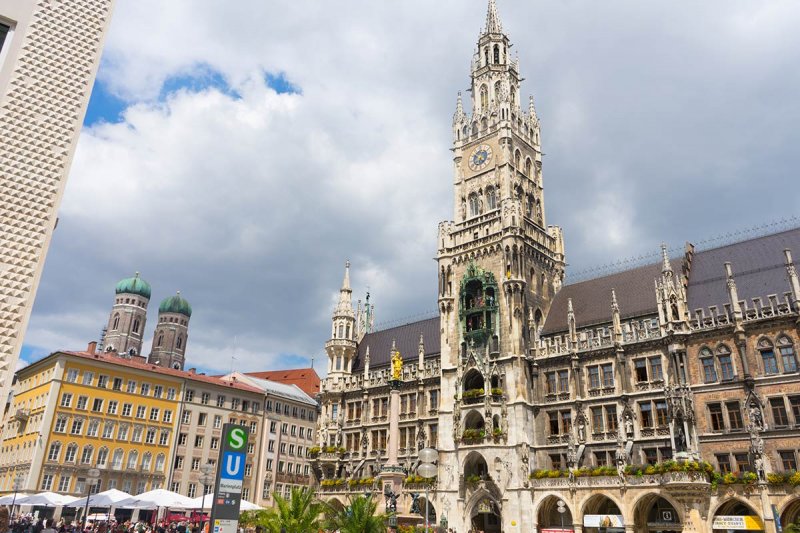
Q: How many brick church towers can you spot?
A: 2